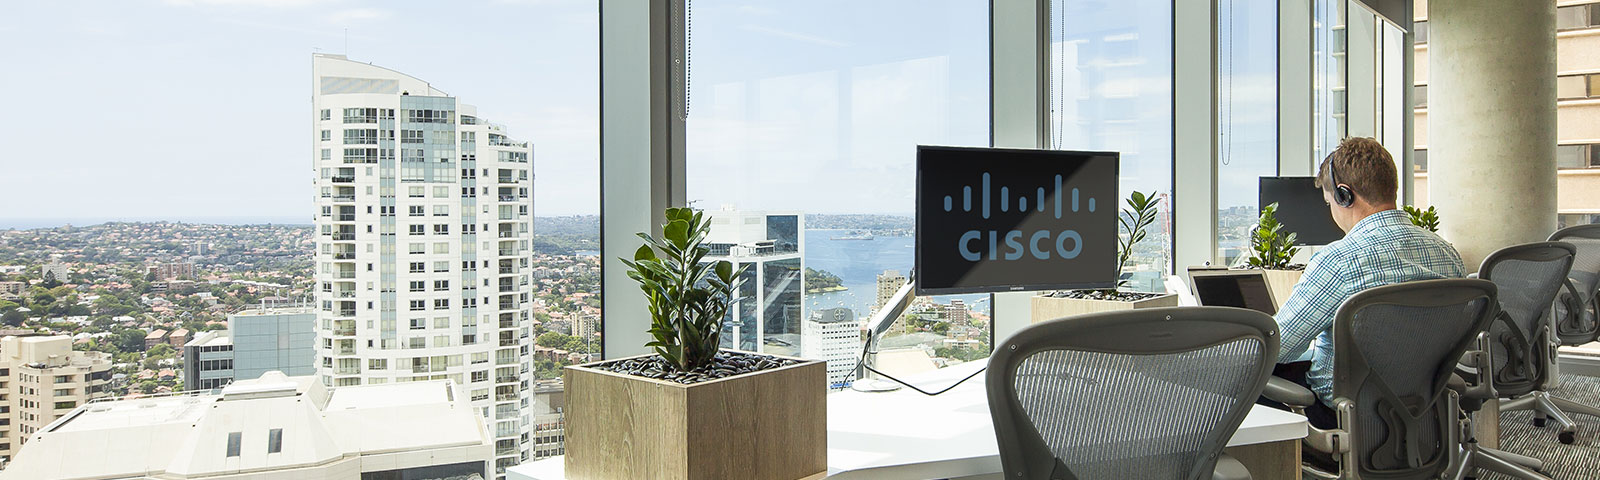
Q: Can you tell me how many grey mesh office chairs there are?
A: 4